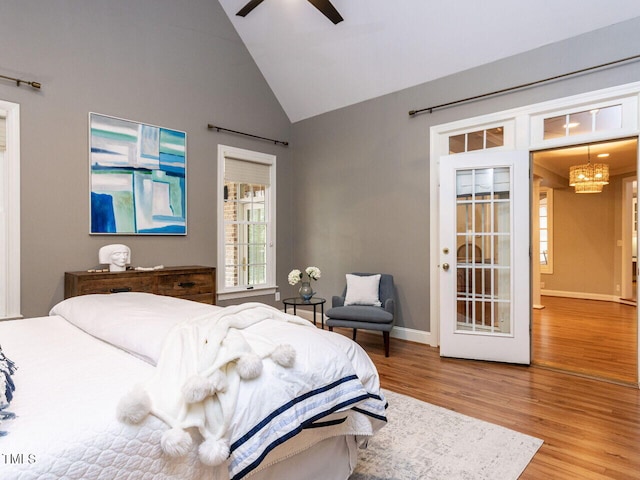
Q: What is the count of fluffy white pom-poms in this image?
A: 7